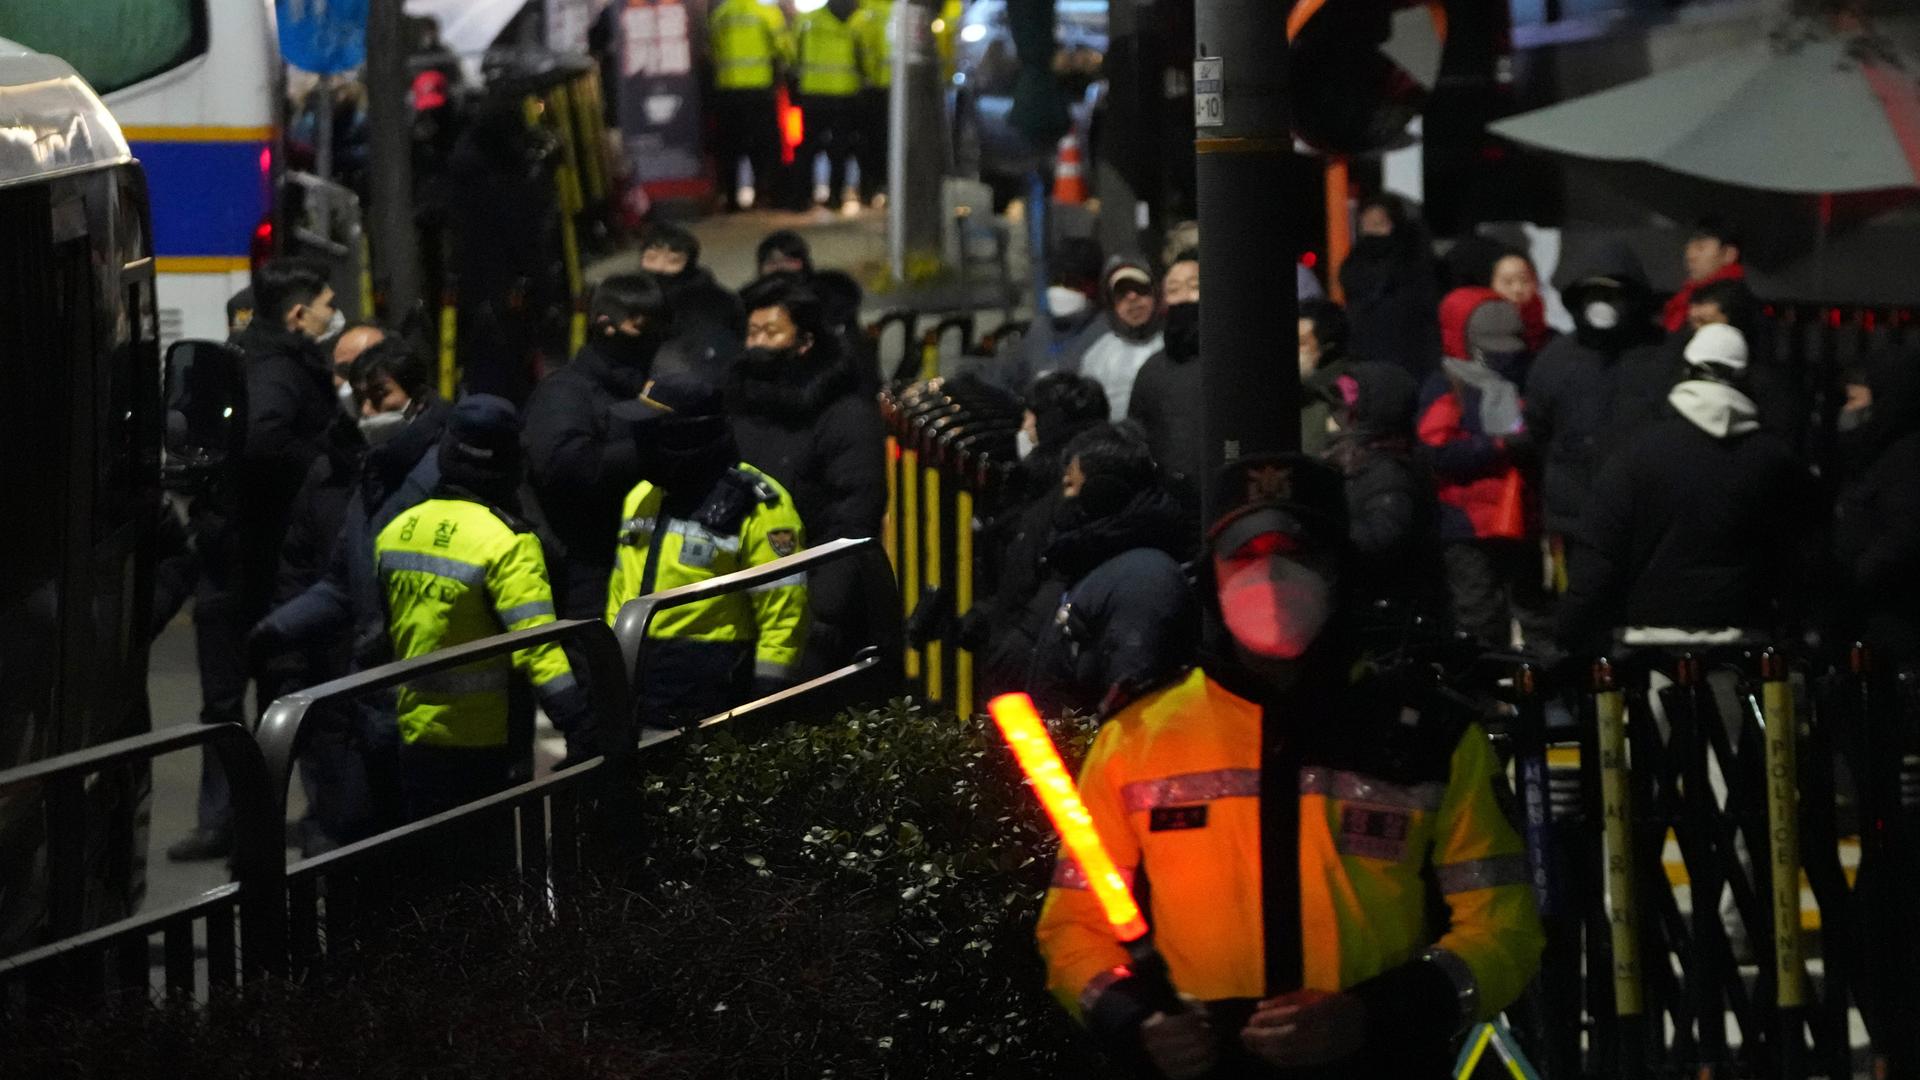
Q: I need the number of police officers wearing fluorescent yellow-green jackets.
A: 6